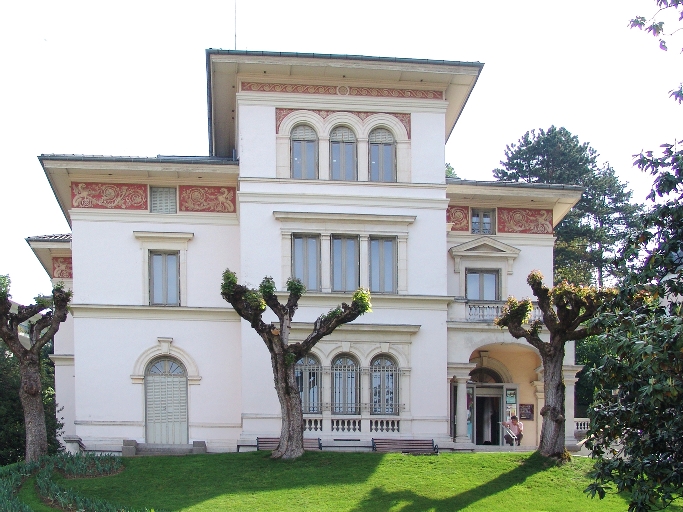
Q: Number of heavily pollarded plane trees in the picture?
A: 3